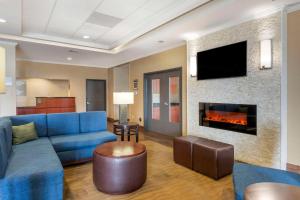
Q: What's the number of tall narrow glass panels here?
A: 2